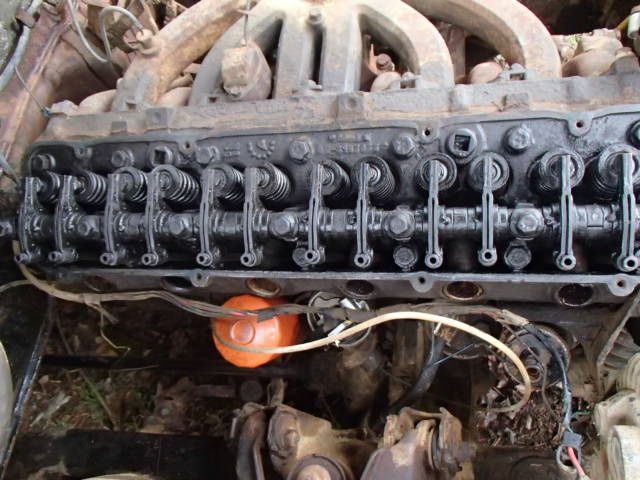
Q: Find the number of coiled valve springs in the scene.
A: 12